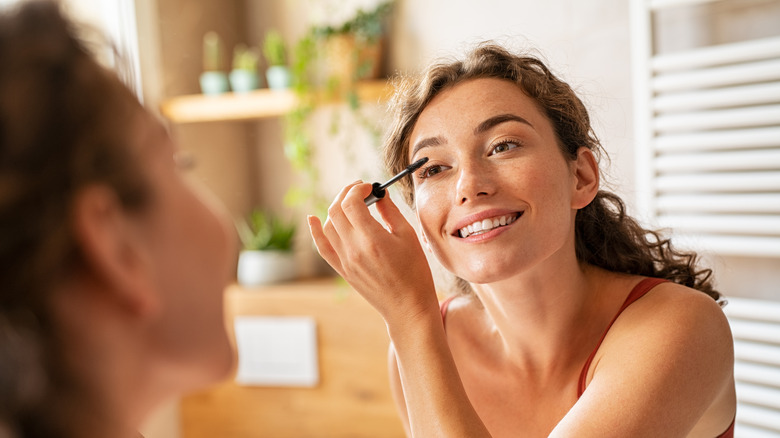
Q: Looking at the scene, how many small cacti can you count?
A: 3